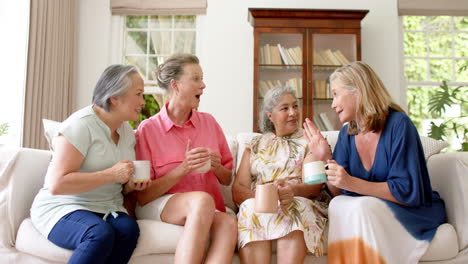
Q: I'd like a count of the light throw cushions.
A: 2